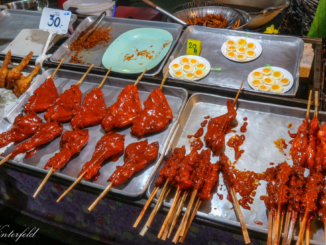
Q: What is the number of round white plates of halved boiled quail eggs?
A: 3